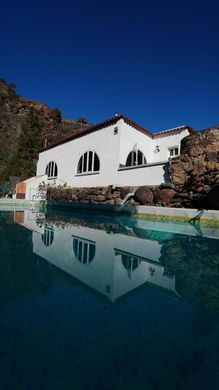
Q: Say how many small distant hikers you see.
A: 0